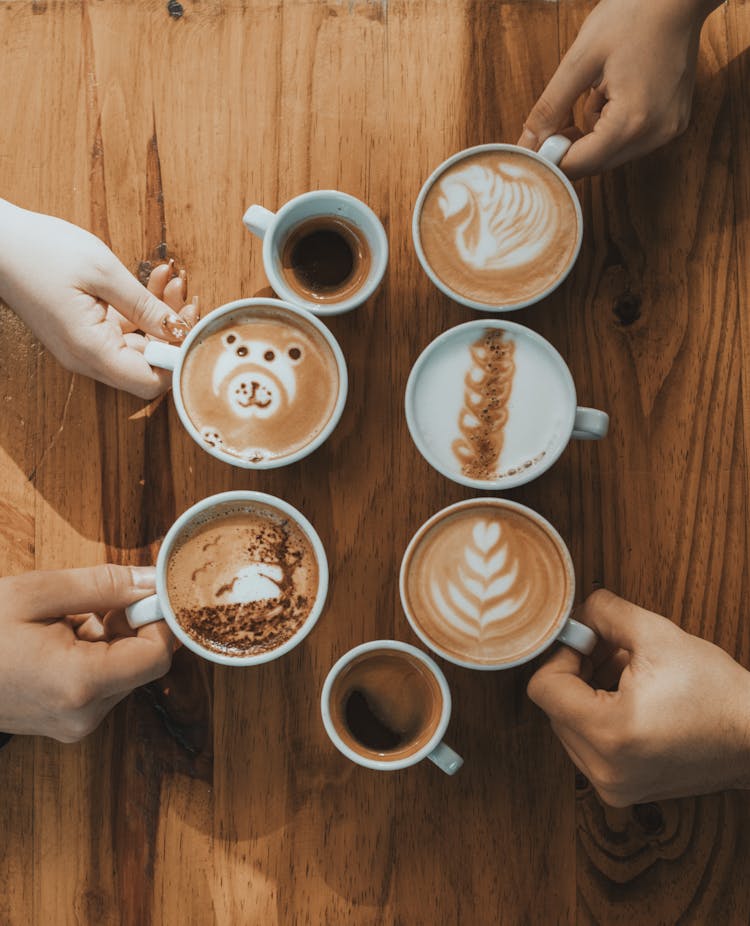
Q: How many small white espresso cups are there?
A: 2